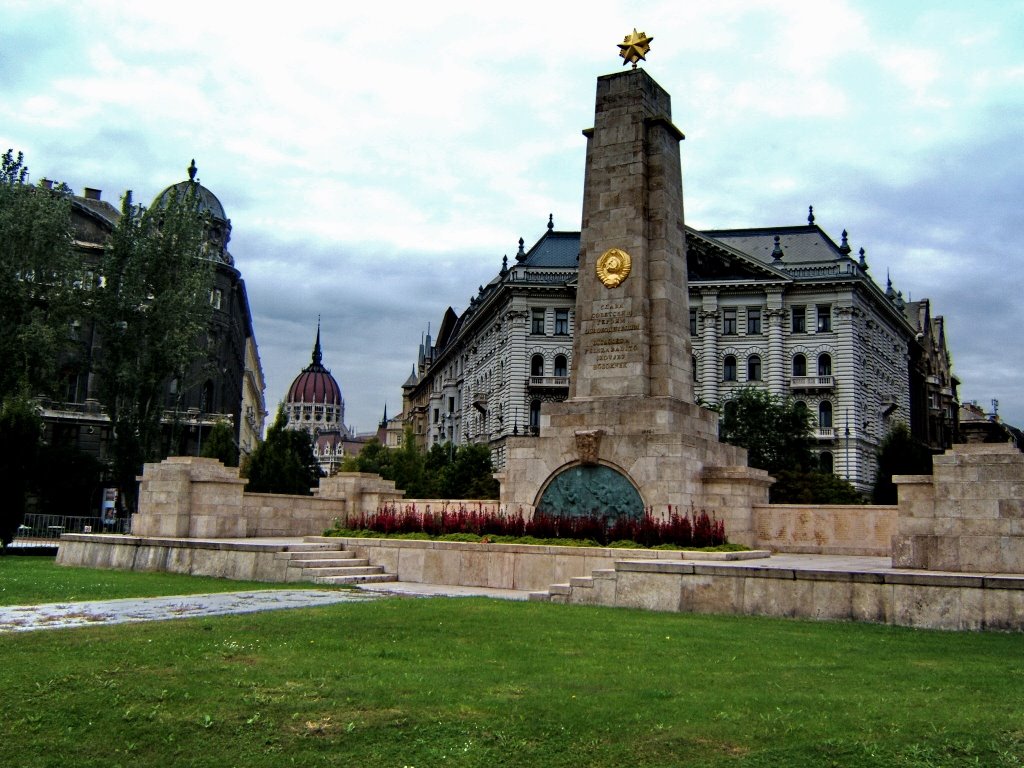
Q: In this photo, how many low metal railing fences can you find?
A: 1